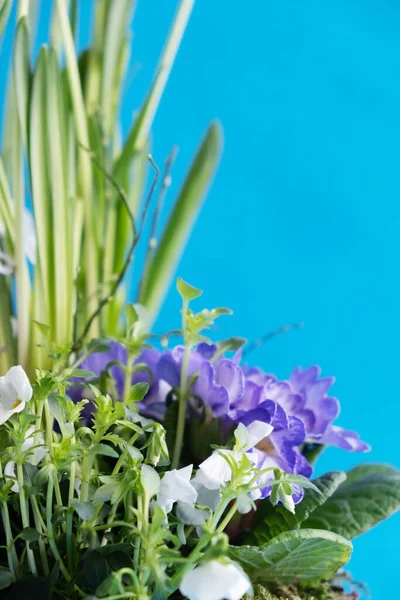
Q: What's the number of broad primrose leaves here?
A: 3